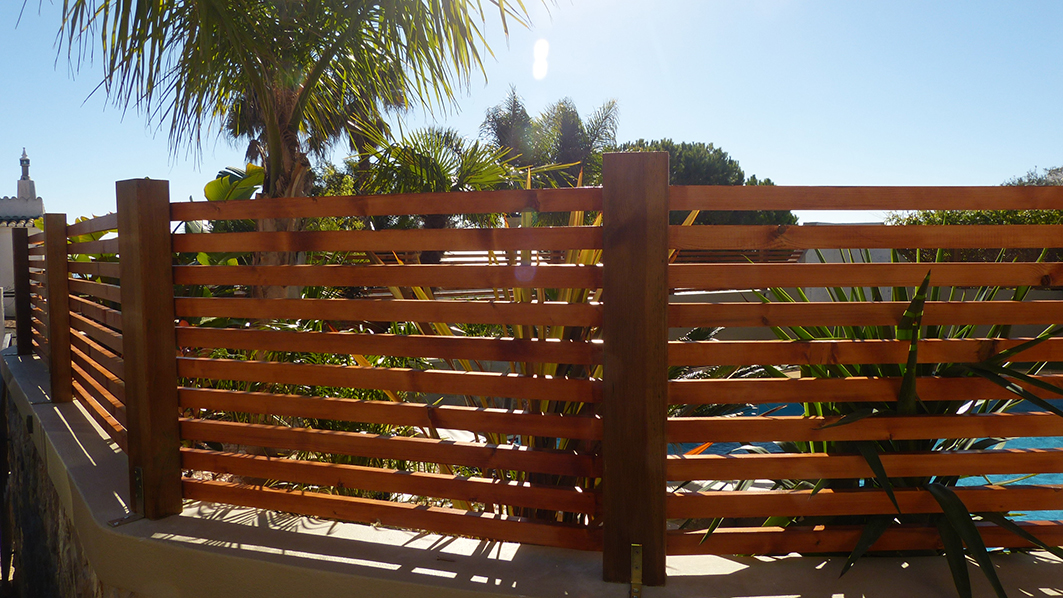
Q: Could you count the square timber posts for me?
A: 4